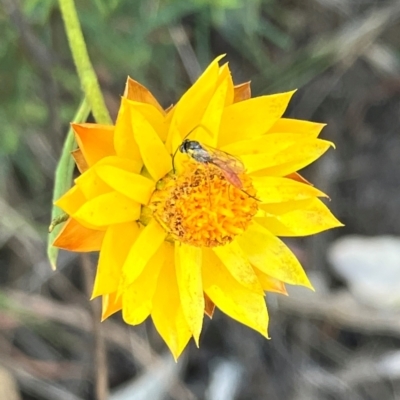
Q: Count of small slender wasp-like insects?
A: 1